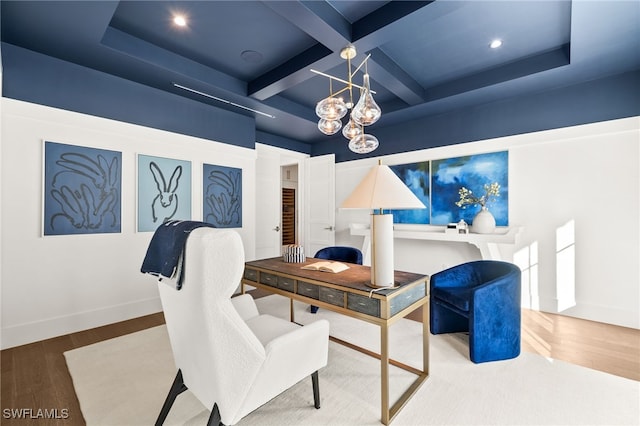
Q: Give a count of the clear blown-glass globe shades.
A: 5